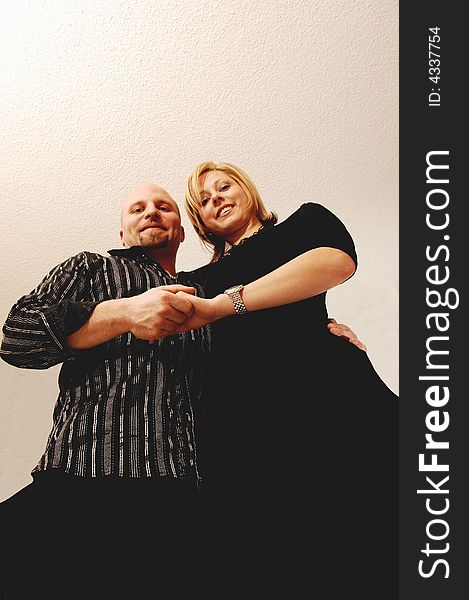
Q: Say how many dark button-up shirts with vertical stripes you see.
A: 1